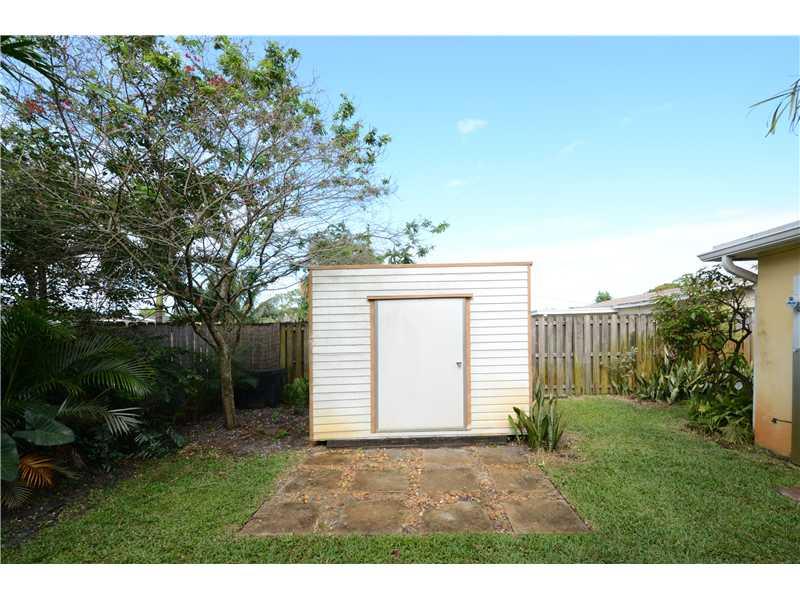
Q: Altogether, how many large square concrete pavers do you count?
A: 12